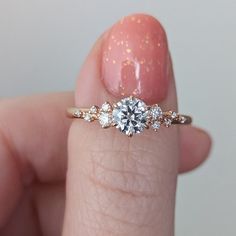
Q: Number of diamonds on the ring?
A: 11